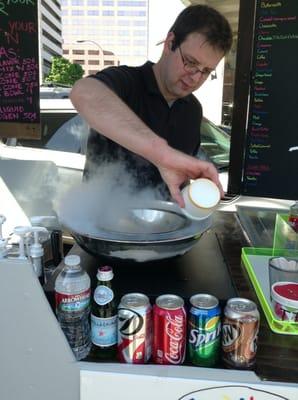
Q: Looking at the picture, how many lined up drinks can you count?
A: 6